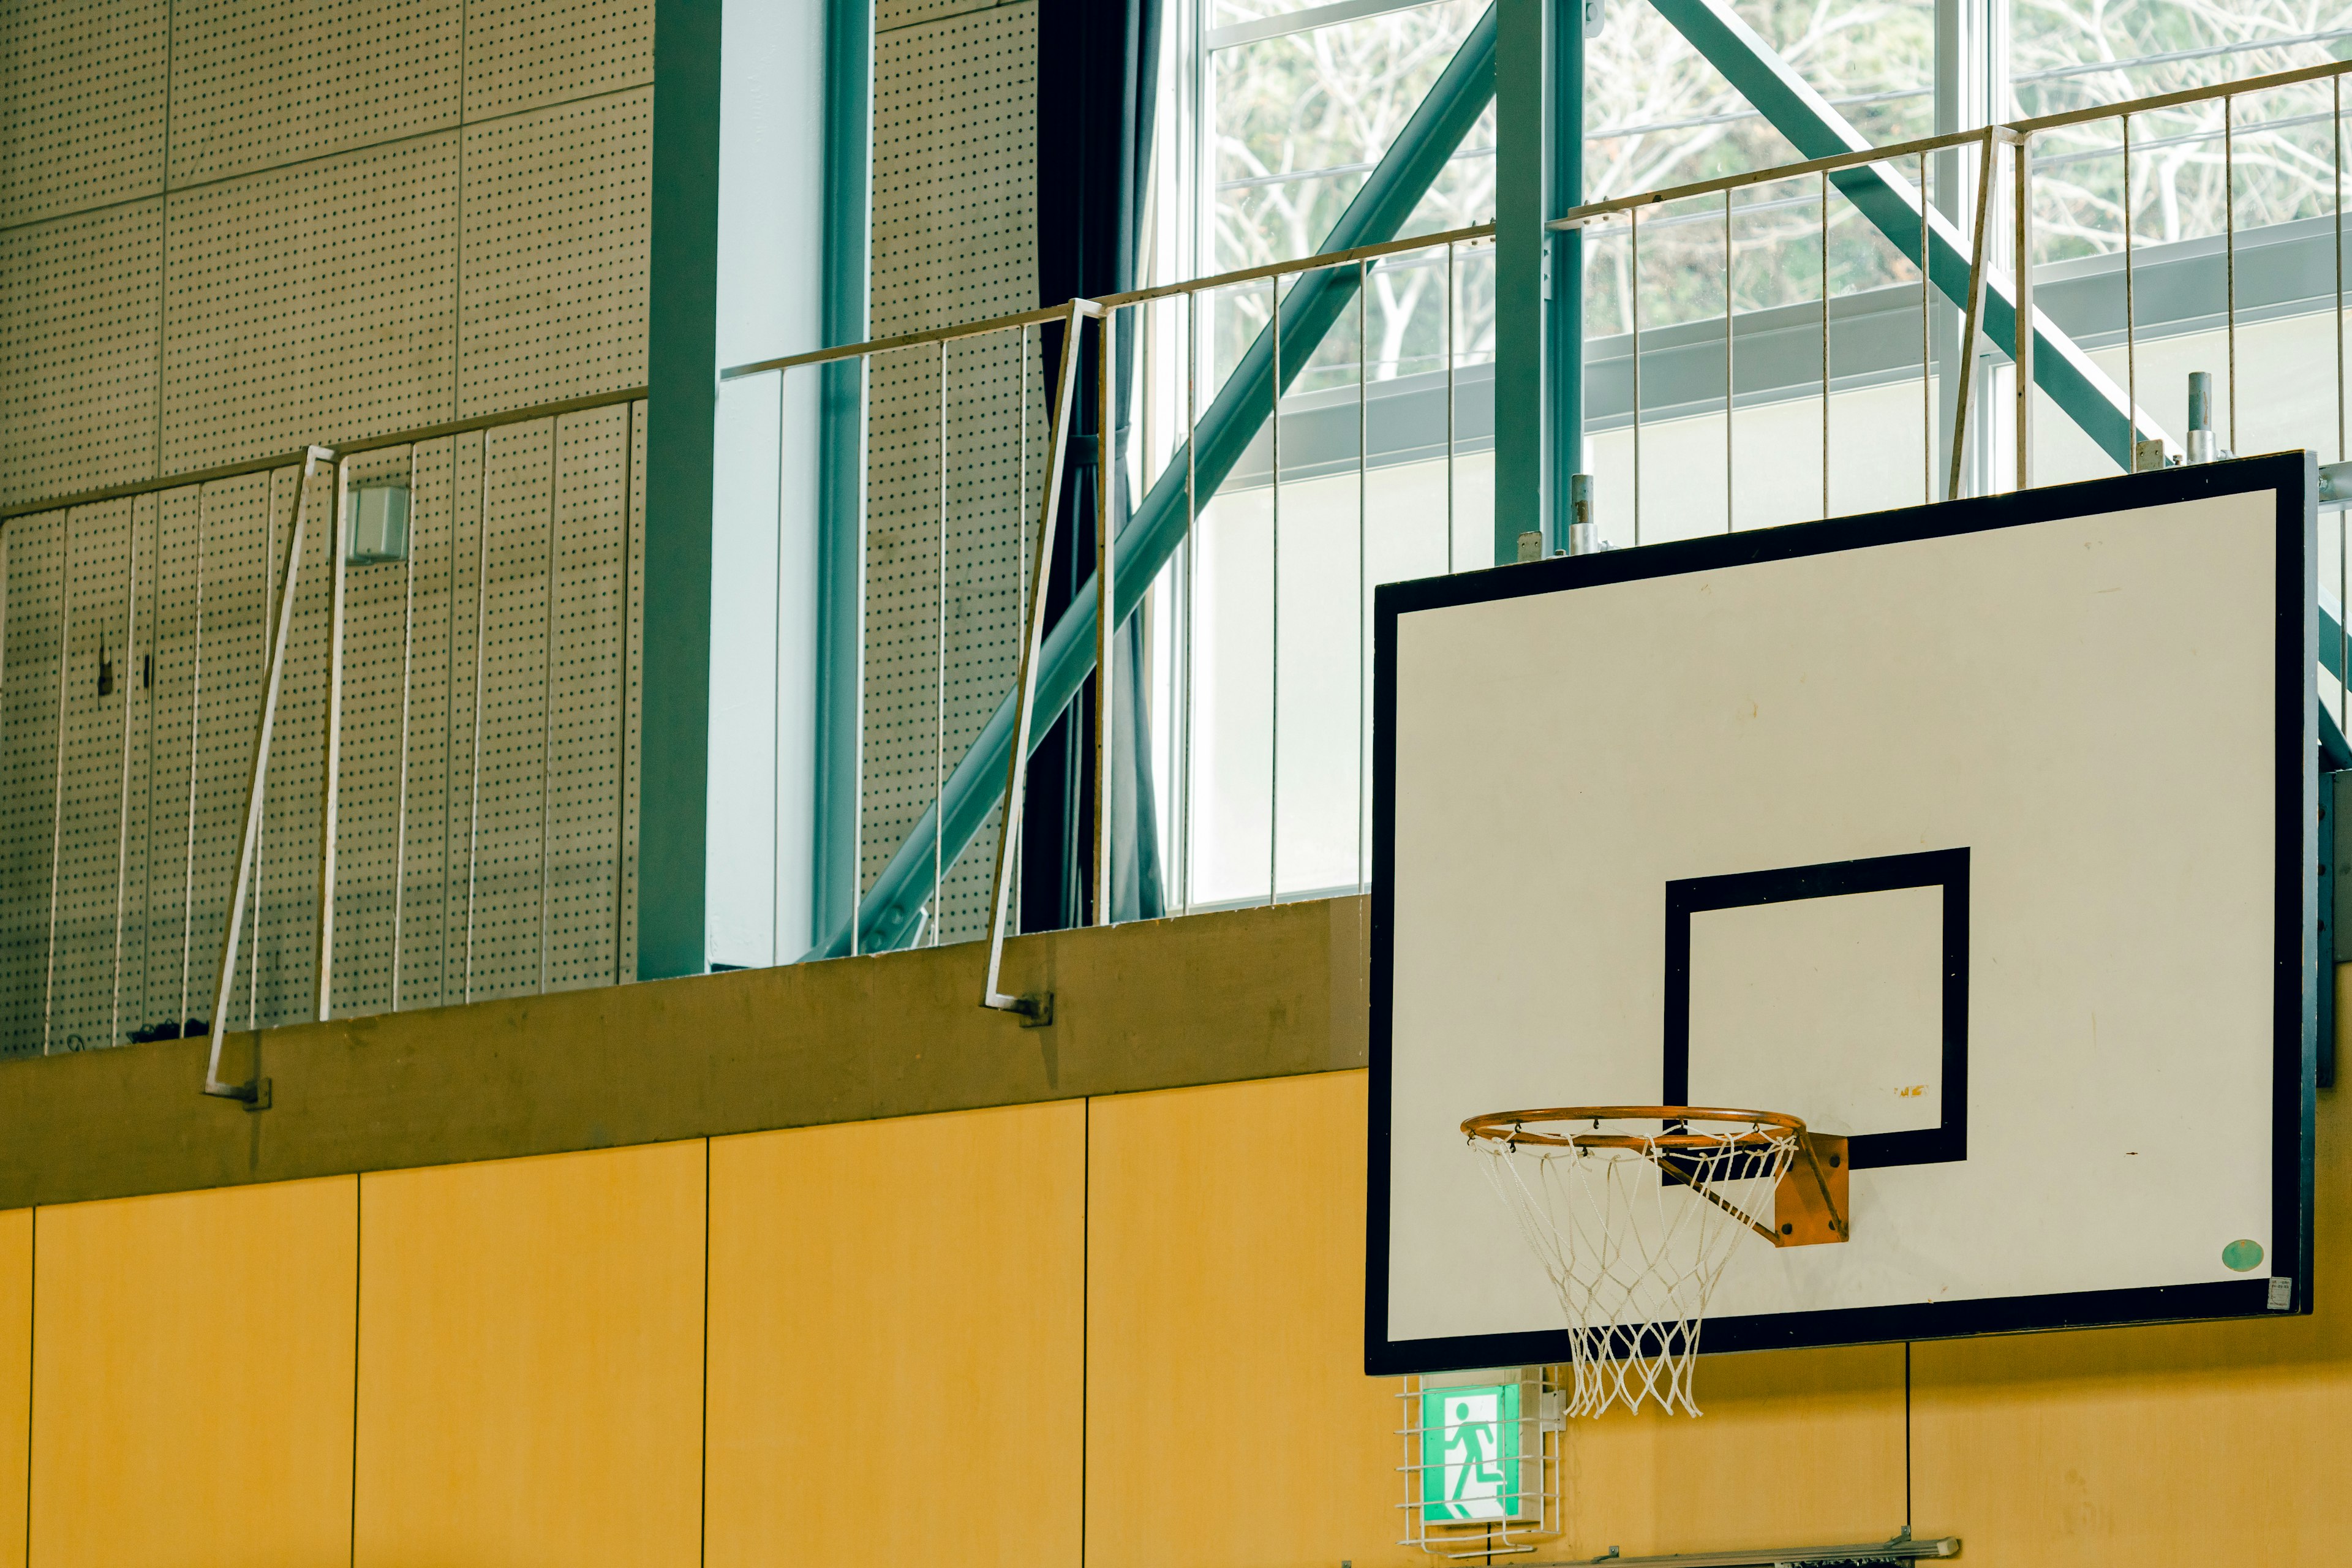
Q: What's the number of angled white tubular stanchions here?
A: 3